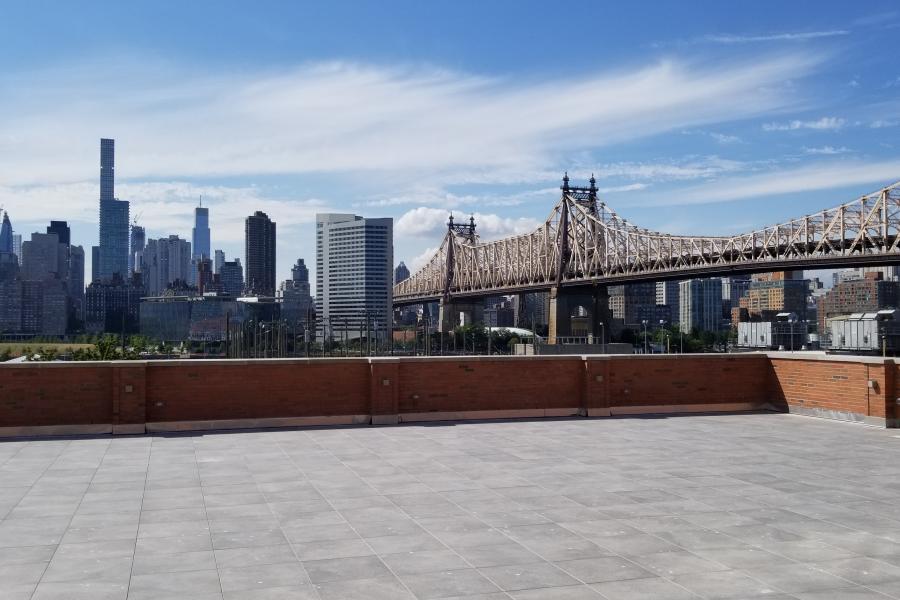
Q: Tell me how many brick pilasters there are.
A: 4